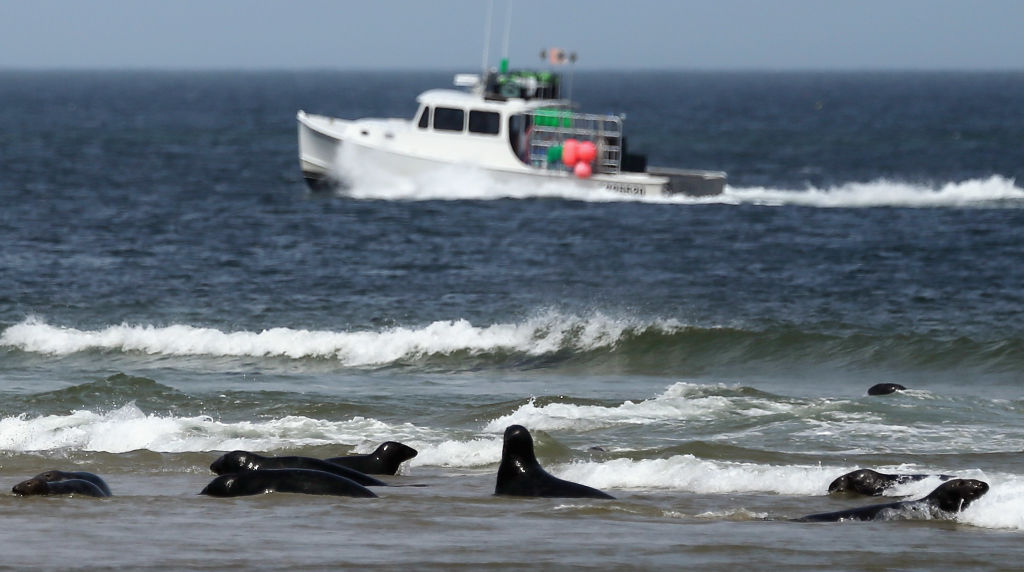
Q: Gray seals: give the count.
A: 9